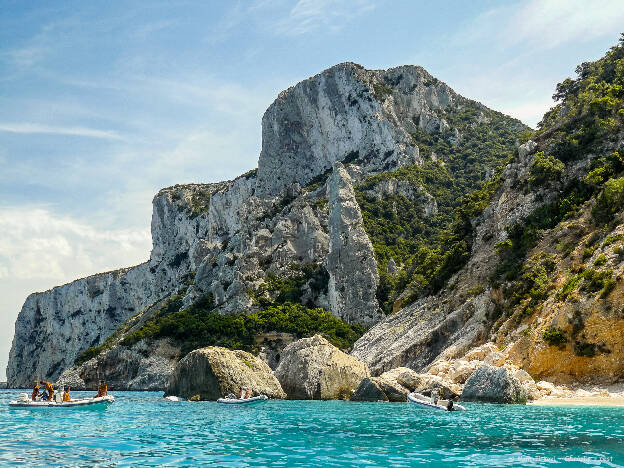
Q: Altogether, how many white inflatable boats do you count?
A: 3